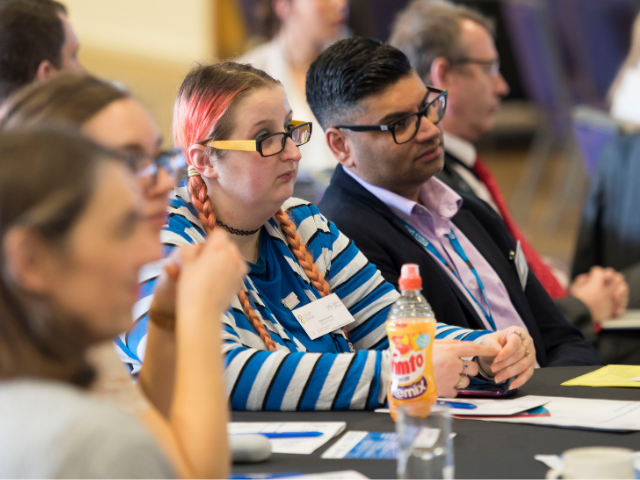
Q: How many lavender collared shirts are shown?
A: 1